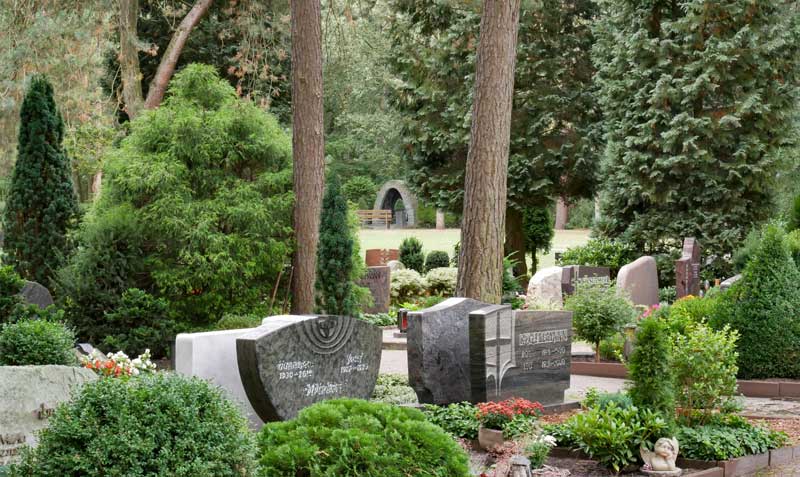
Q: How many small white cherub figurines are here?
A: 1